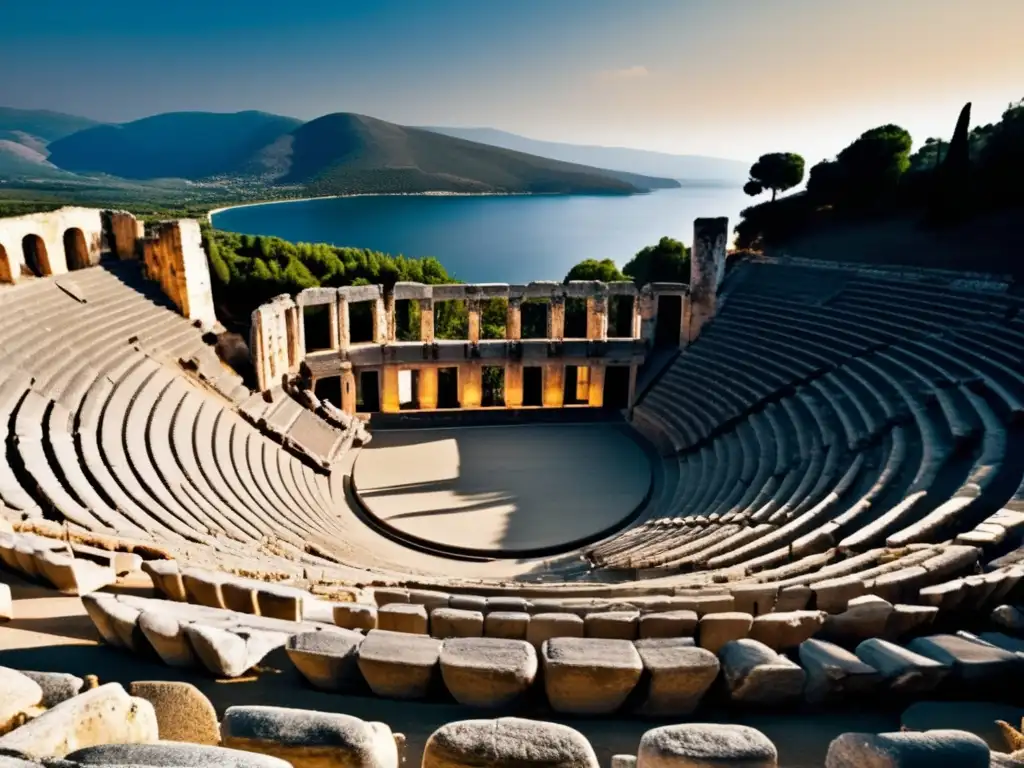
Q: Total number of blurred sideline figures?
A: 0